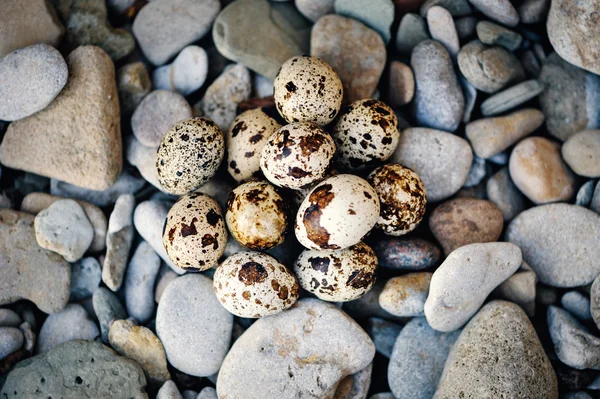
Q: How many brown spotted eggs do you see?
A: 11